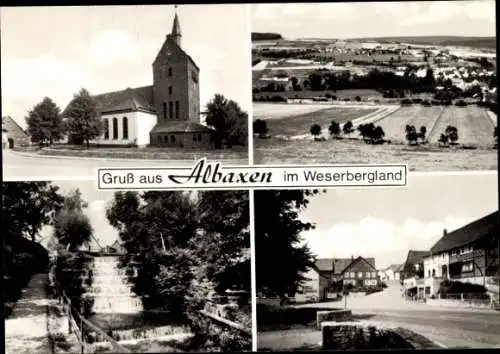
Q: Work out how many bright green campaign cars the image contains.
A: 0